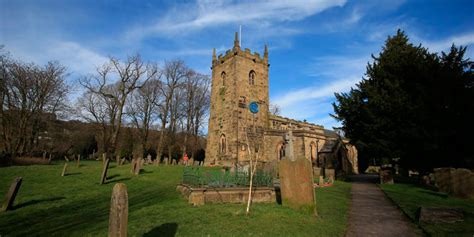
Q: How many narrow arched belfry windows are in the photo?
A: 2